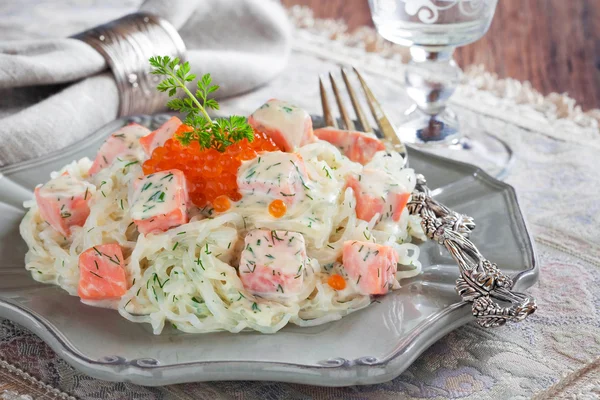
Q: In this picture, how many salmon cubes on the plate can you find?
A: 11